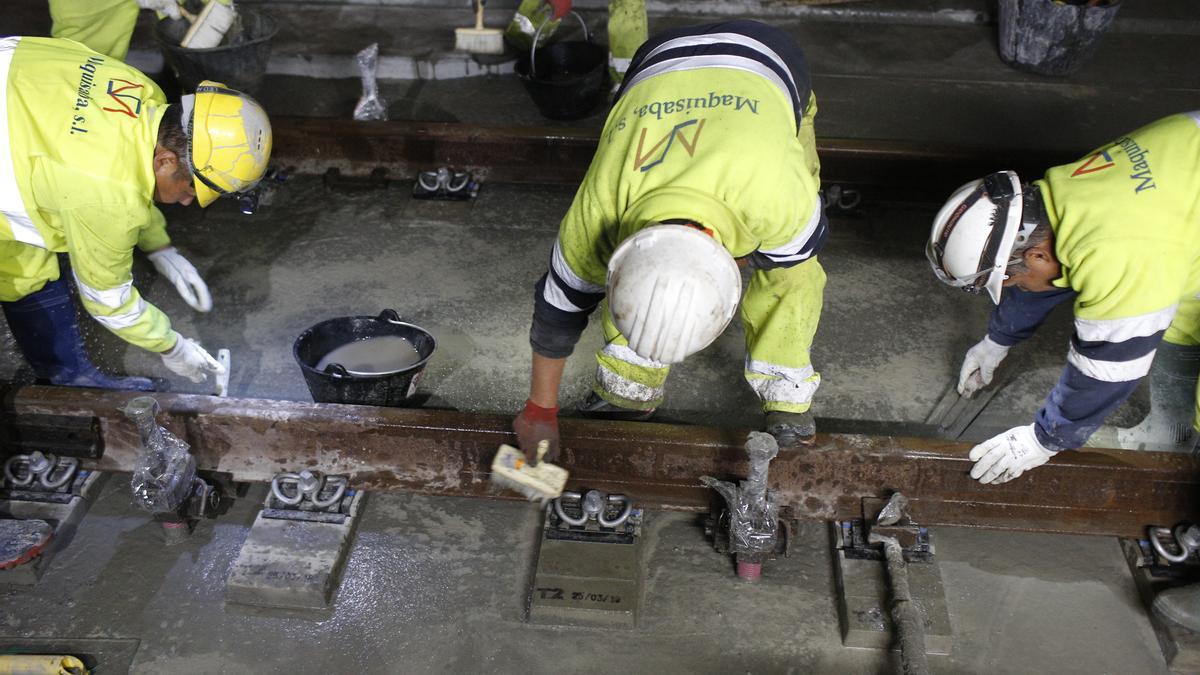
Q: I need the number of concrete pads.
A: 5